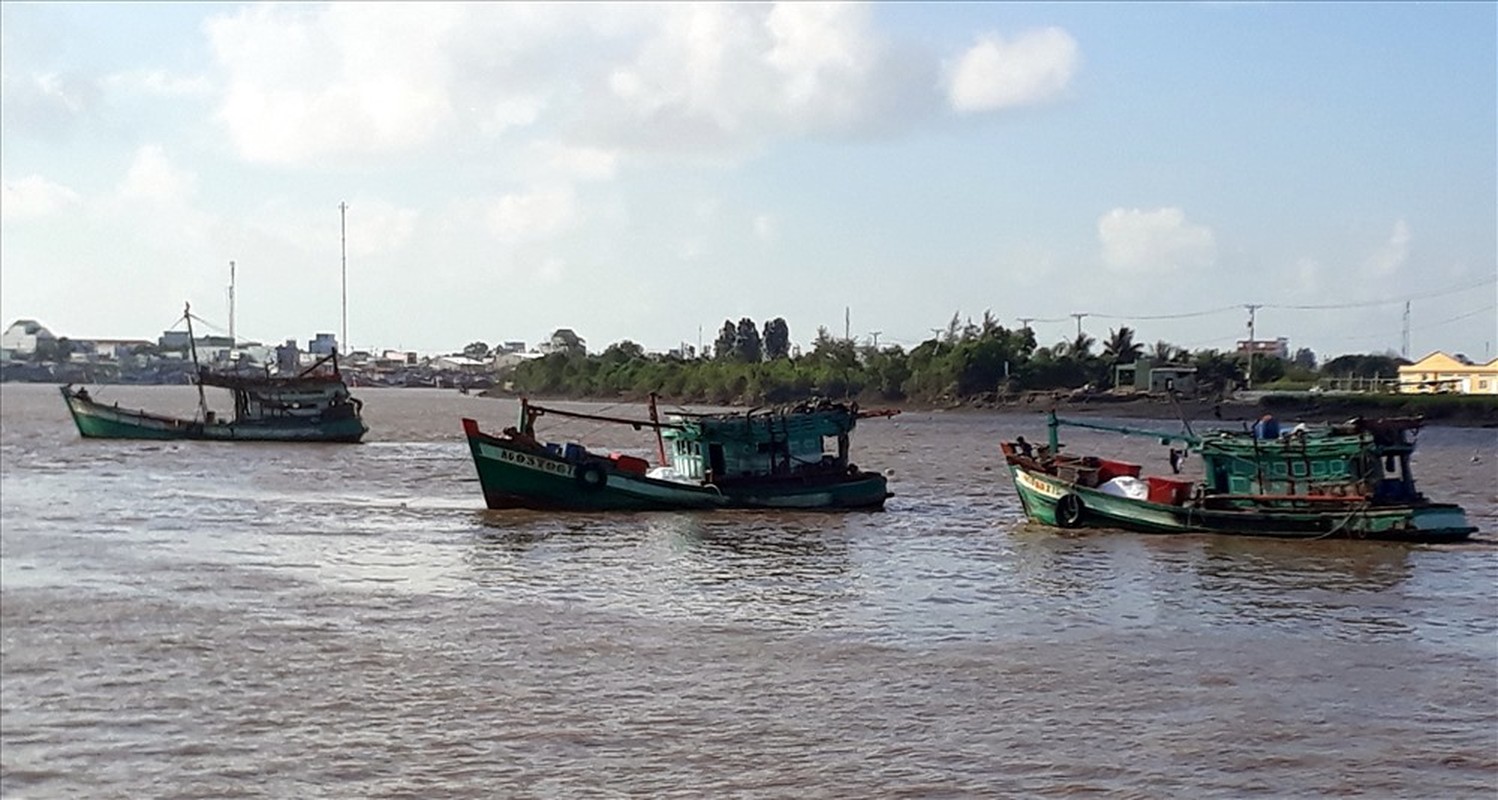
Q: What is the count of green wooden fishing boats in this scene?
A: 3